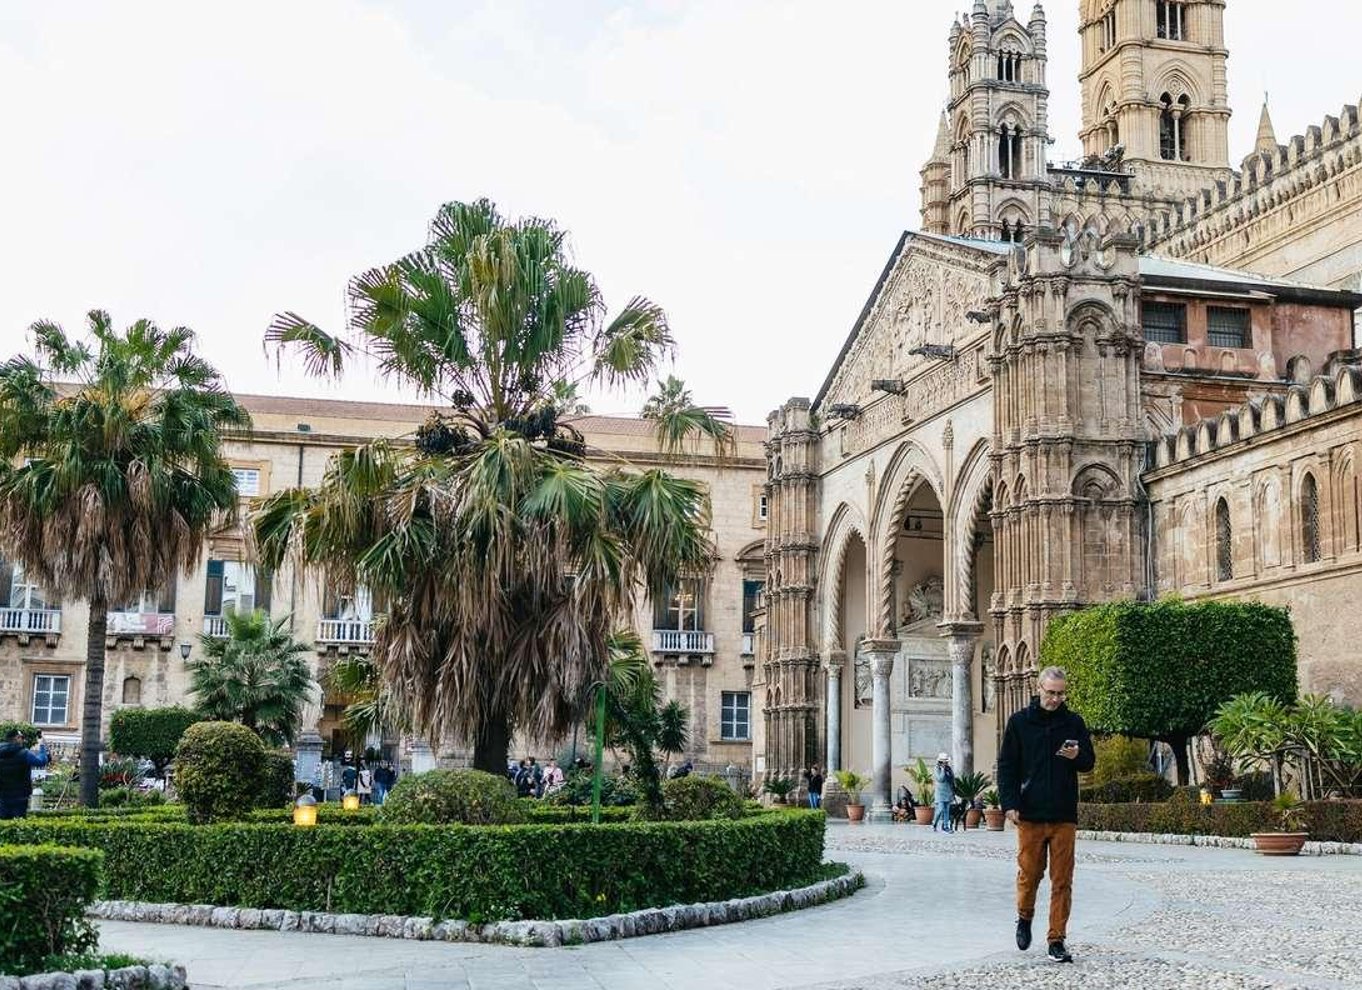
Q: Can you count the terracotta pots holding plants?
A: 5